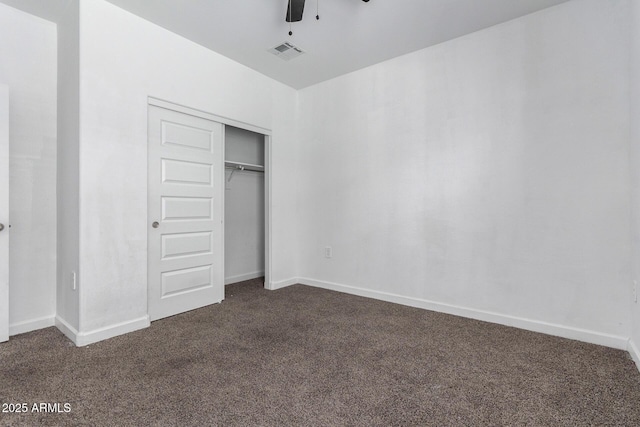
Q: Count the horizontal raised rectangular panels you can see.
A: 5